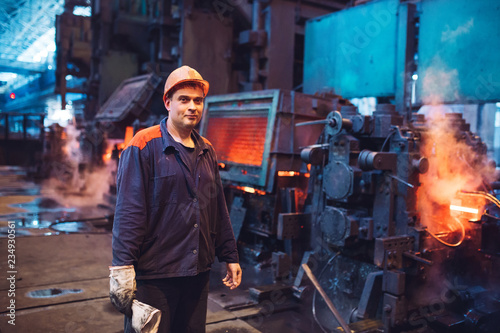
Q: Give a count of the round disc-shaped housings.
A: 2